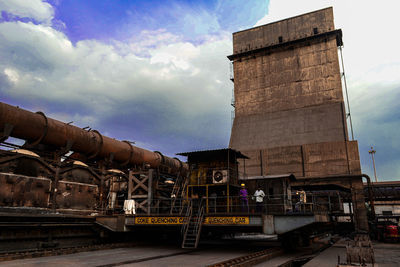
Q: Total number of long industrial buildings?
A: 1